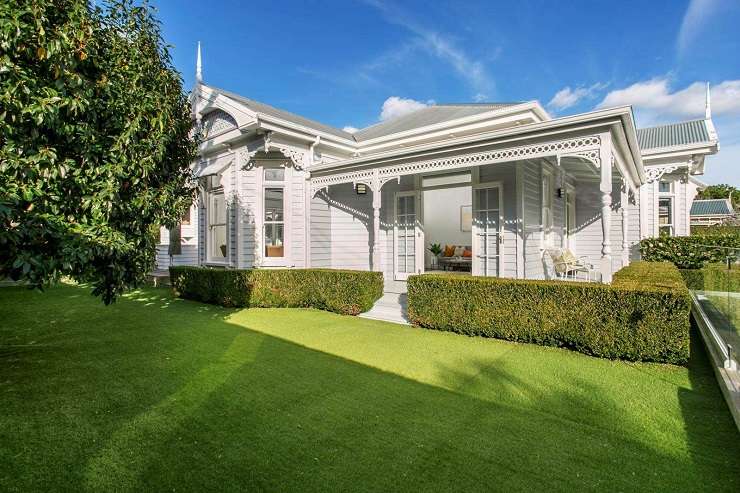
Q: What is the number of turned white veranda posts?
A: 3